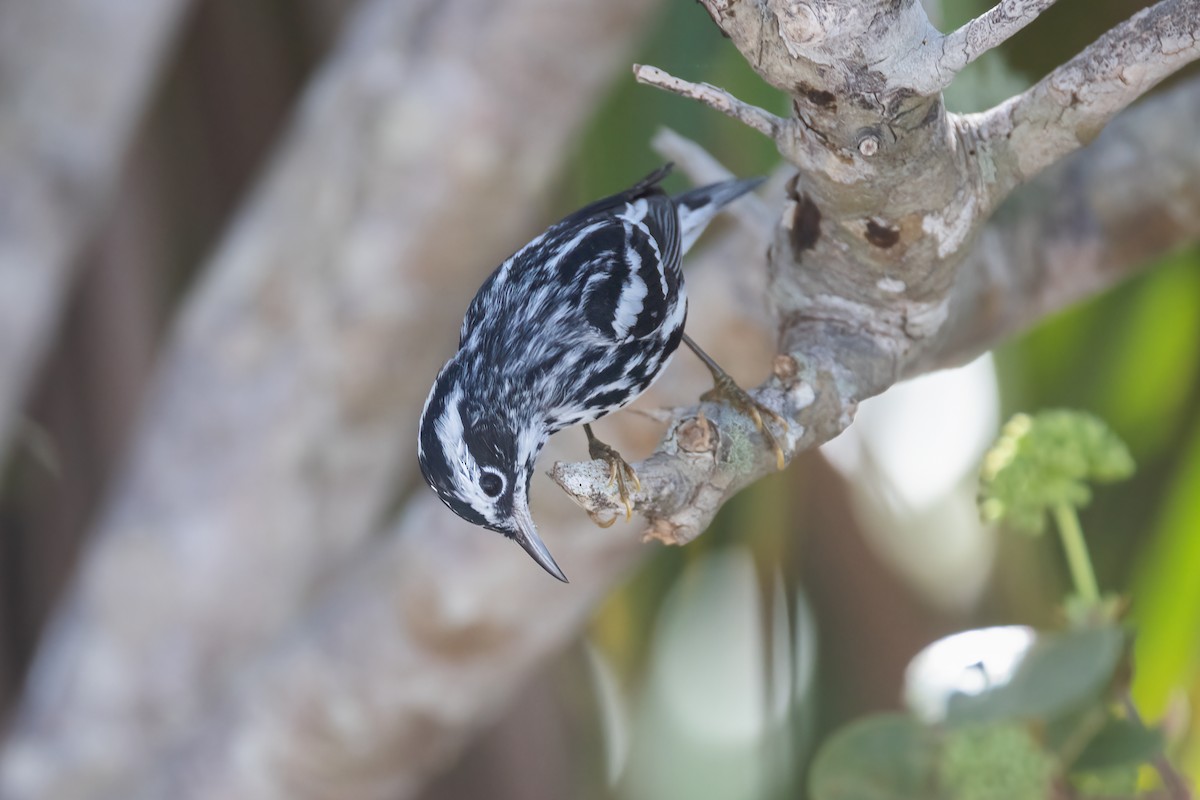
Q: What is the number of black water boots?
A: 0